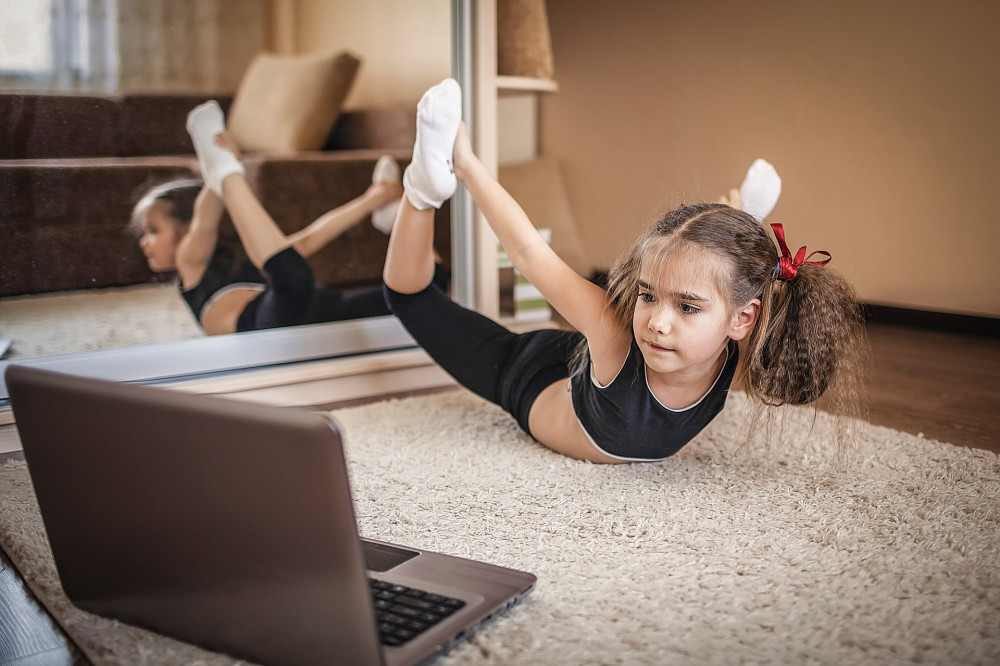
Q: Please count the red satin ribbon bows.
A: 1